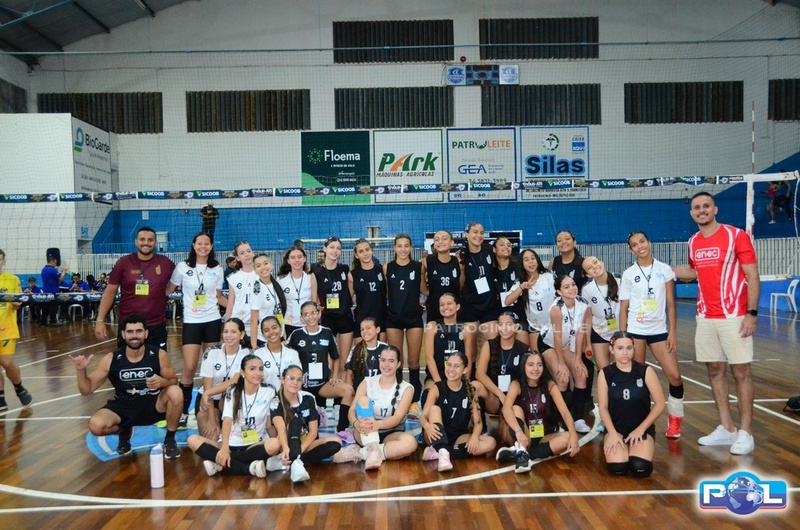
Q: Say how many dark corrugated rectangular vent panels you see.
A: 9